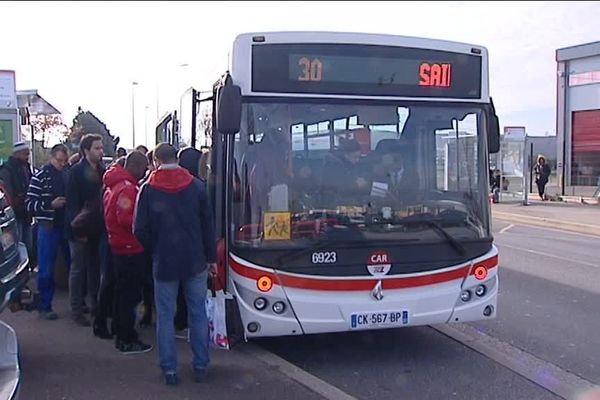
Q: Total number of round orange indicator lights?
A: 2